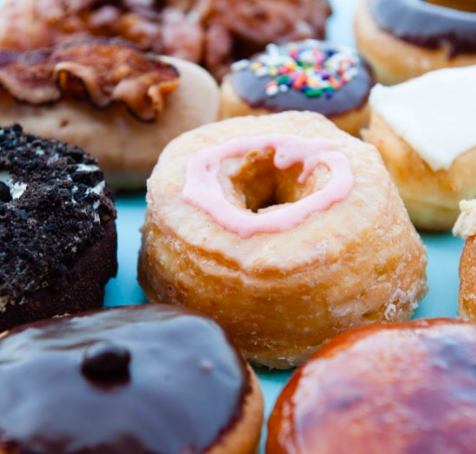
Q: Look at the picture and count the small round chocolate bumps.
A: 1